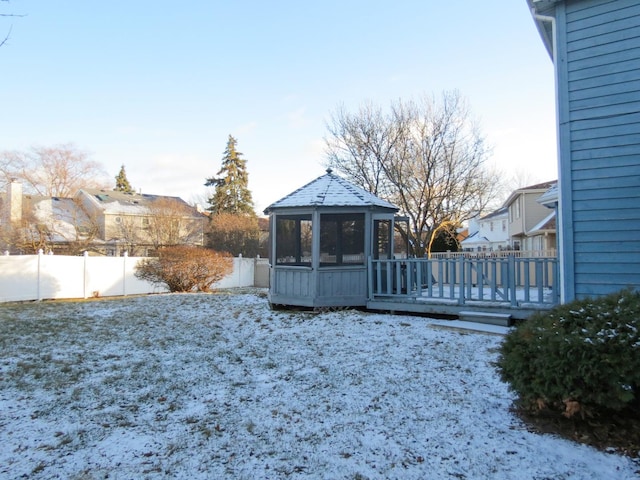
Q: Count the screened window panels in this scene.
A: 3